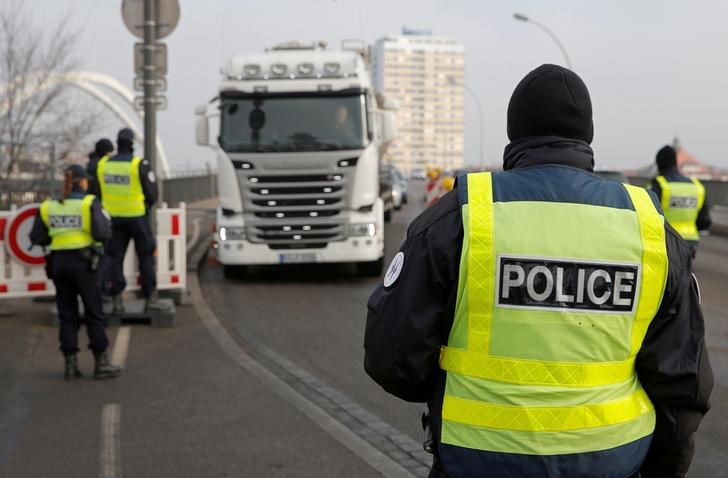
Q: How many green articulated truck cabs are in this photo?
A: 0